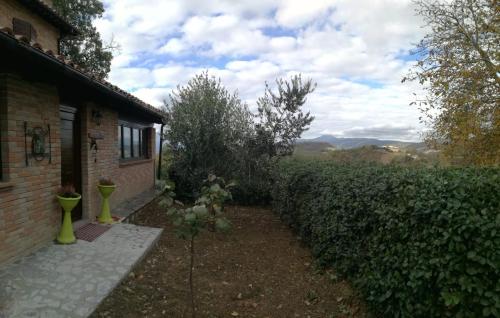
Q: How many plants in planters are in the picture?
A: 2